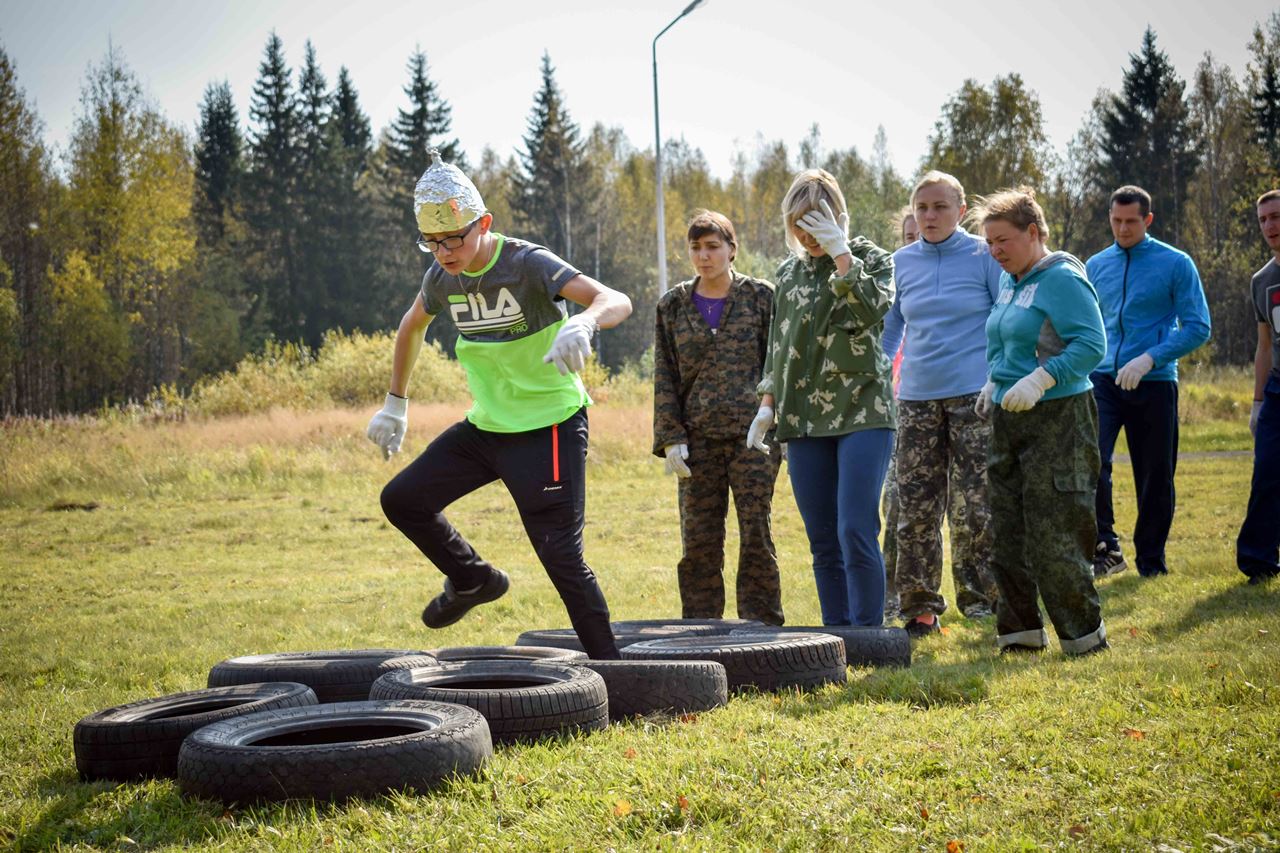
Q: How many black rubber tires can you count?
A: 10